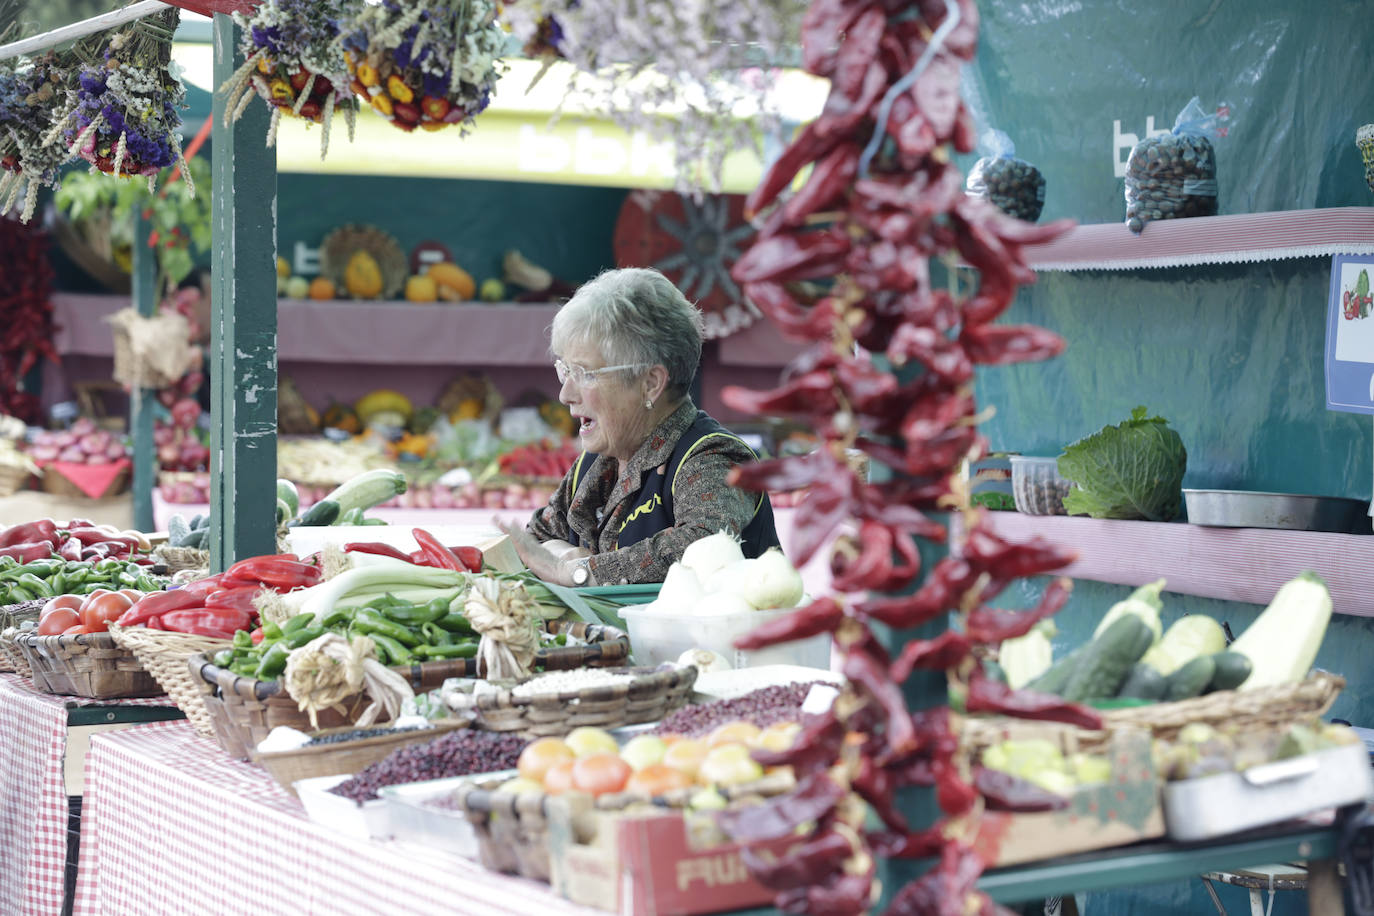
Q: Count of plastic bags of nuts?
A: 2